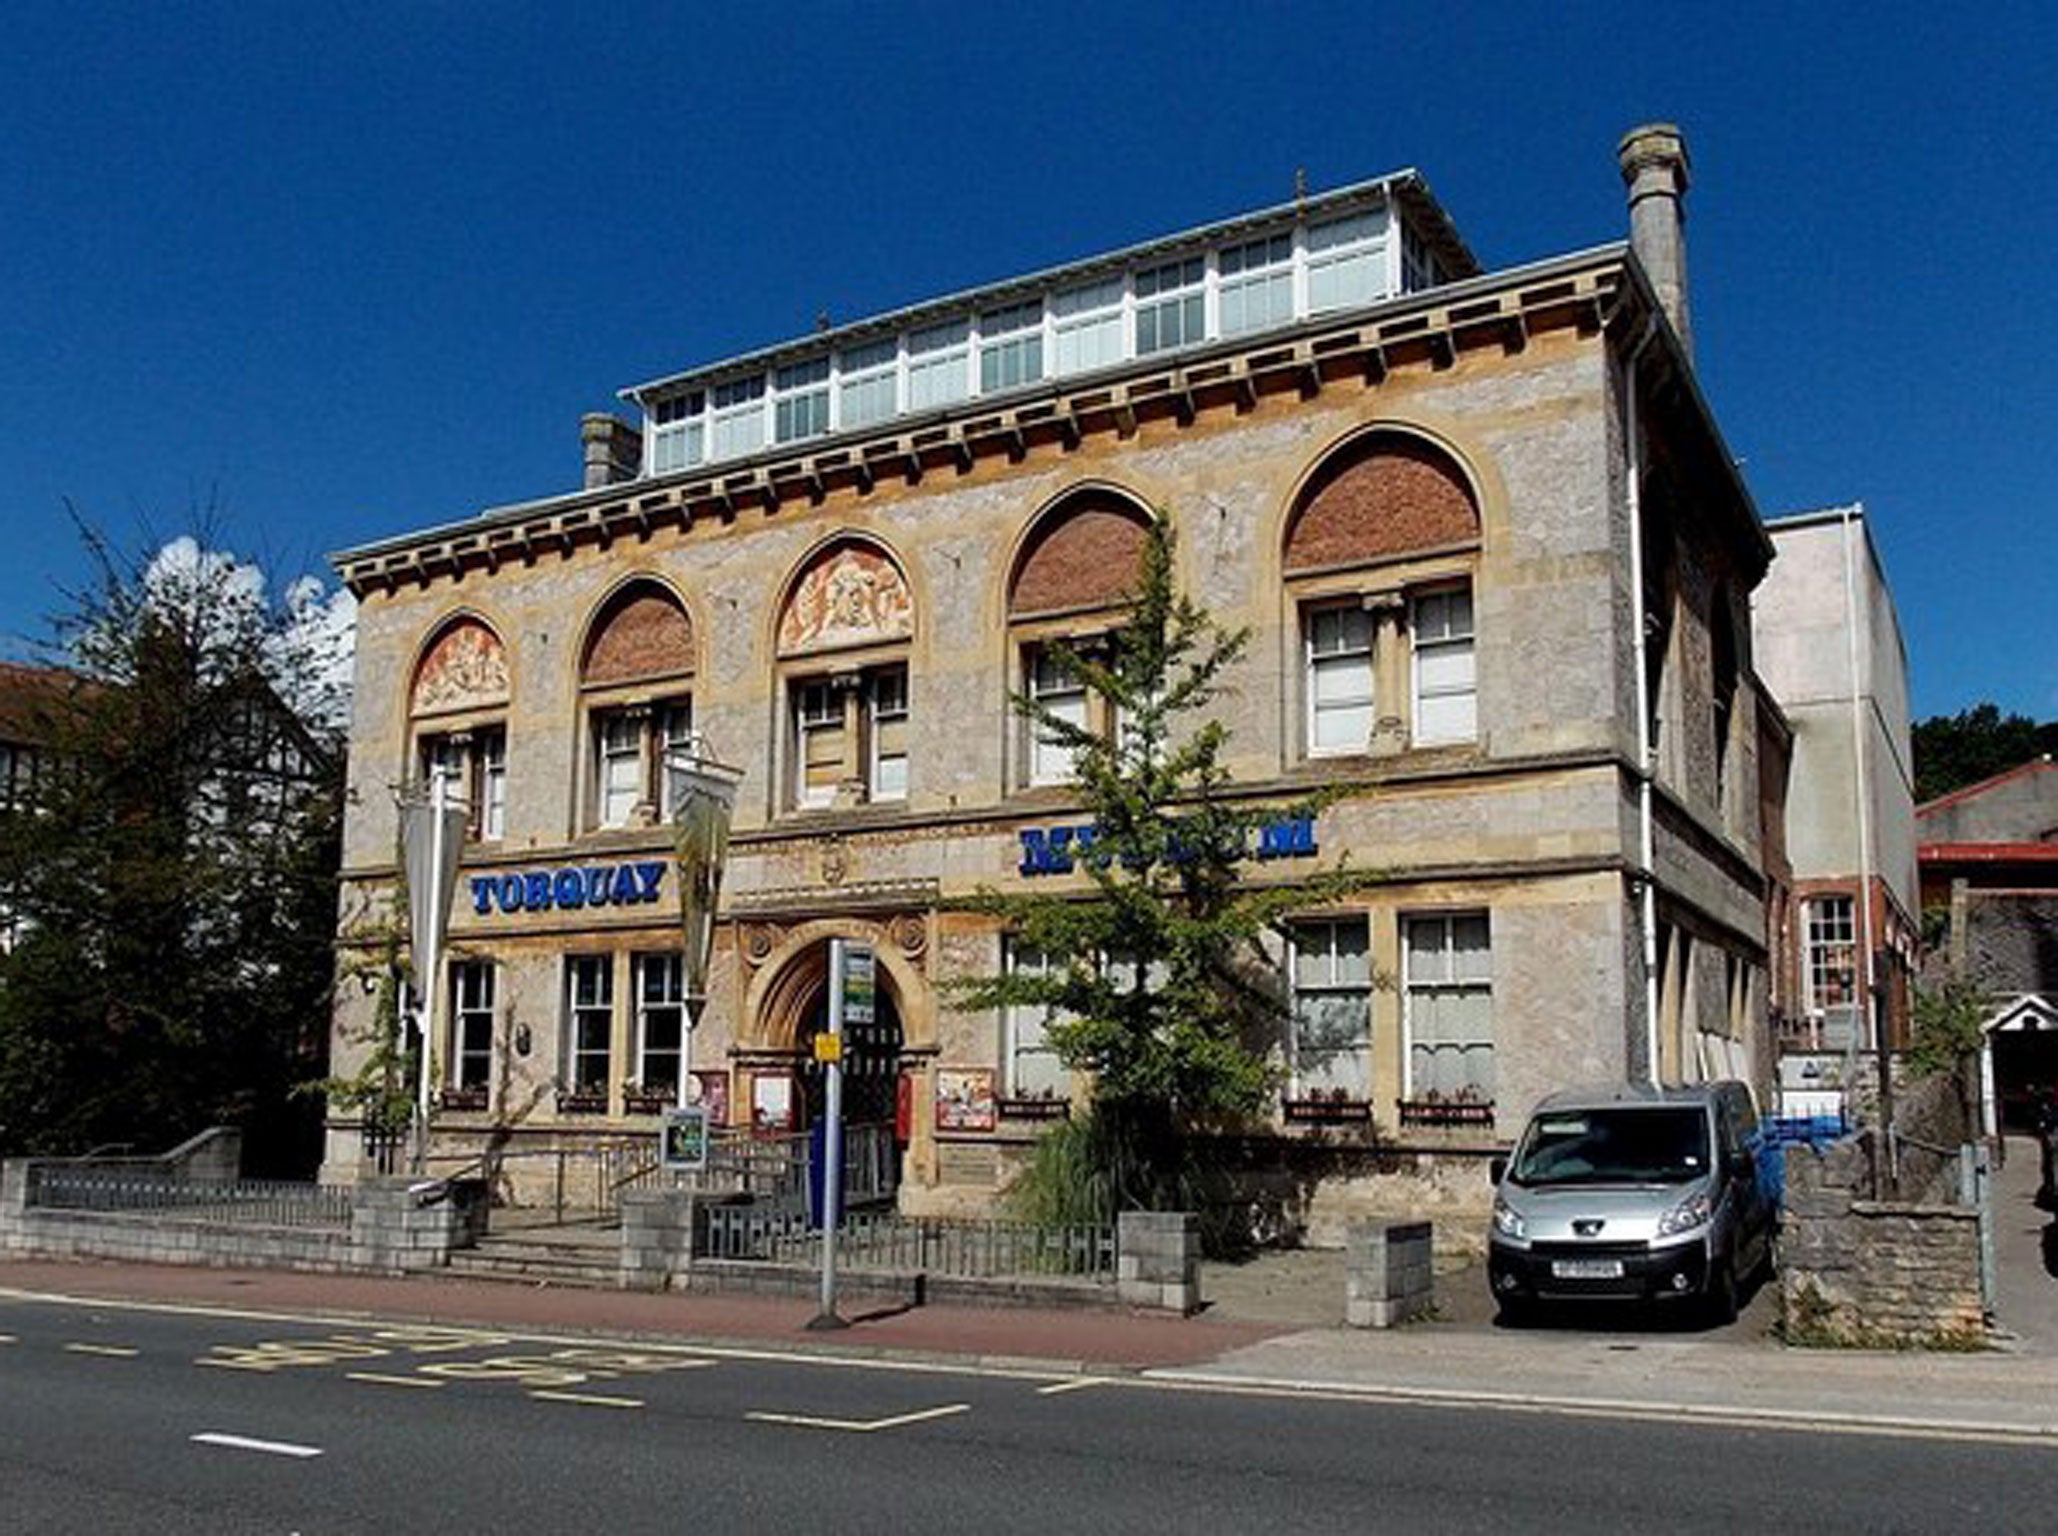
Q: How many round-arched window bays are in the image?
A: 5